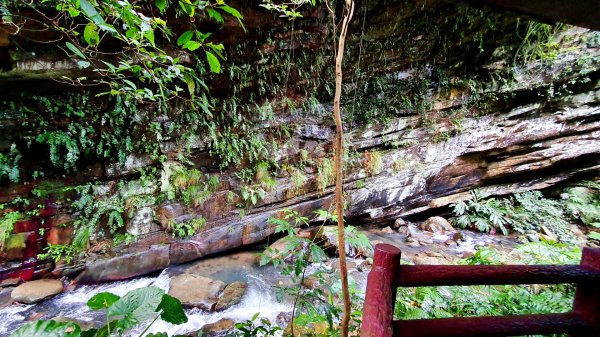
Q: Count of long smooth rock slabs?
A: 1